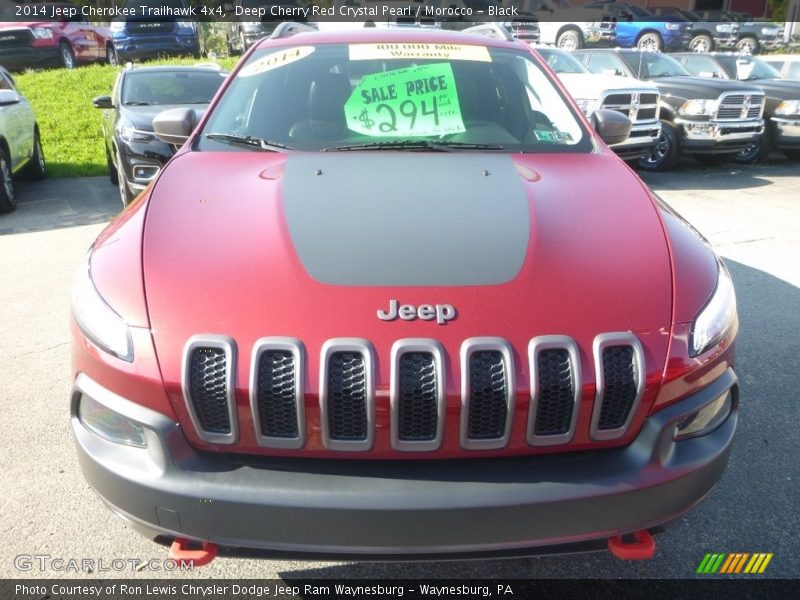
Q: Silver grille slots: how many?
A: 7